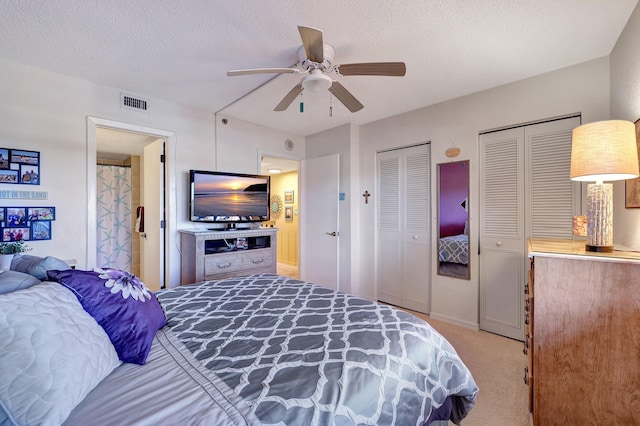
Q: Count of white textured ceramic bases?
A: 1